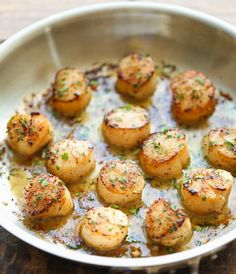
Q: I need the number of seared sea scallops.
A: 13